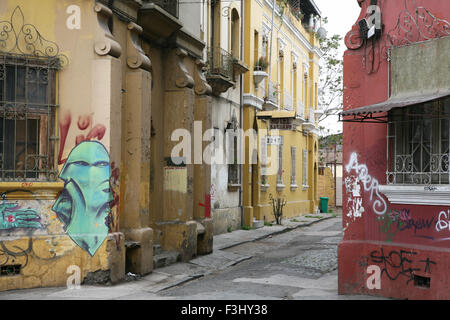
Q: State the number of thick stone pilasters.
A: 4